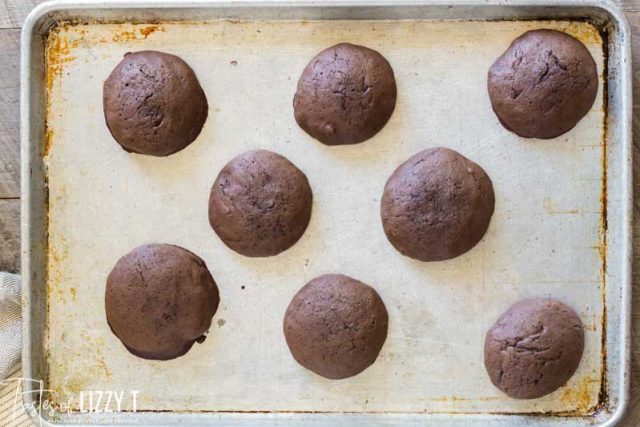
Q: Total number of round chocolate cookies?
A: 8